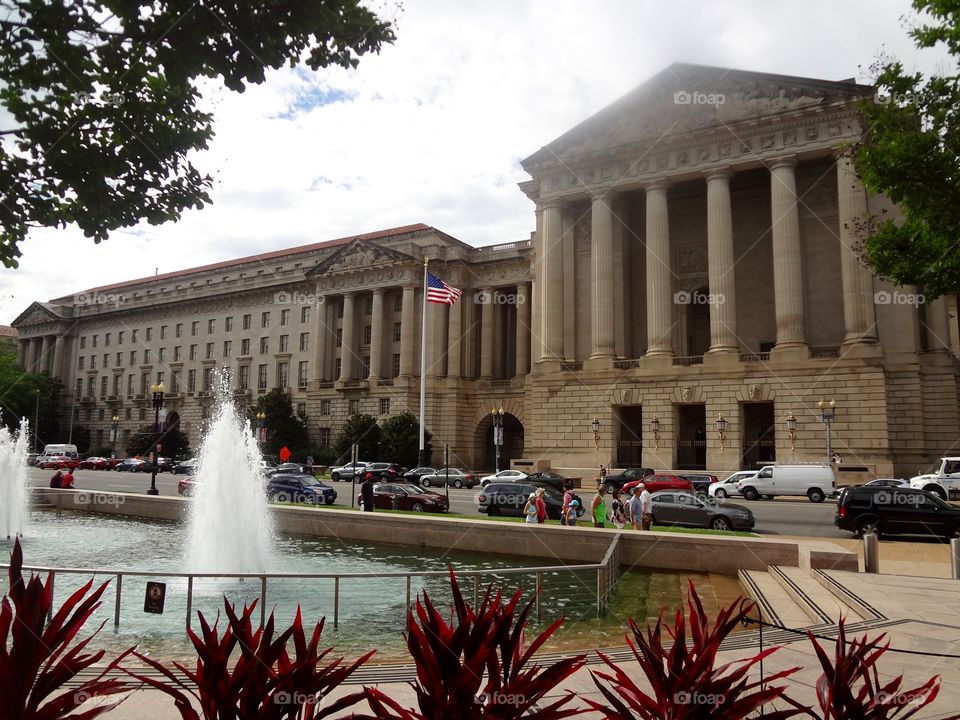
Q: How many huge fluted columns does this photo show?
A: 6